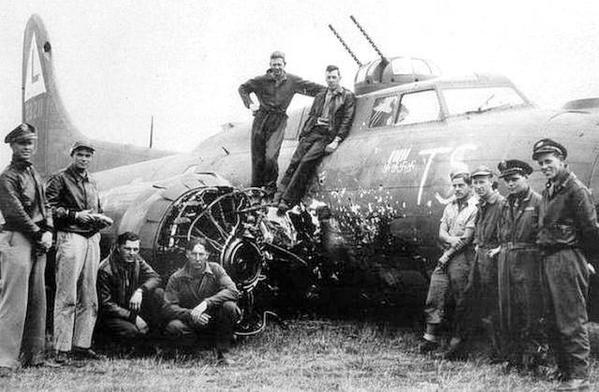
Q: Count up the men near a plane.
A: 10